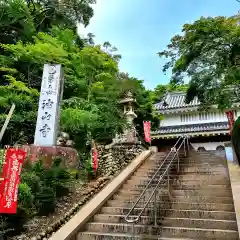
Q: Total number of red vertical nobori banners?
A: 4